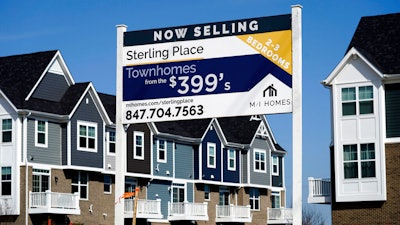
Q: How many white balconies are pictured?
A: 6